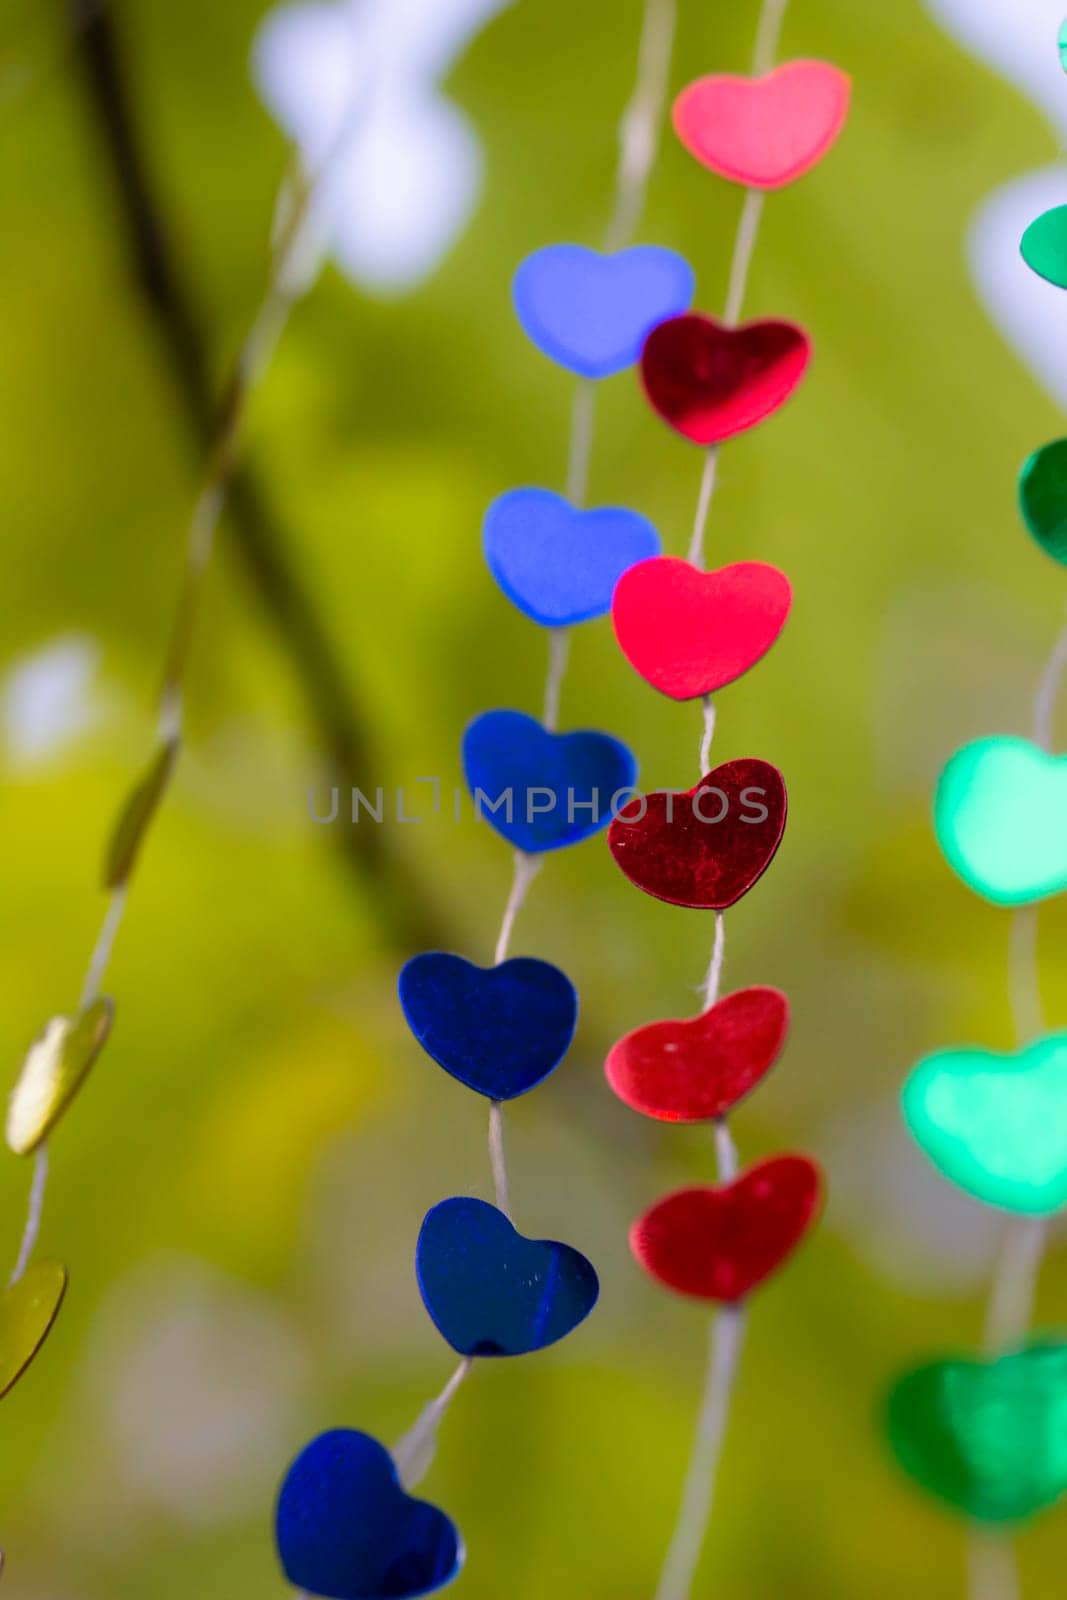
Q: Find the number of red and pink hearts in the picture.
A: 6